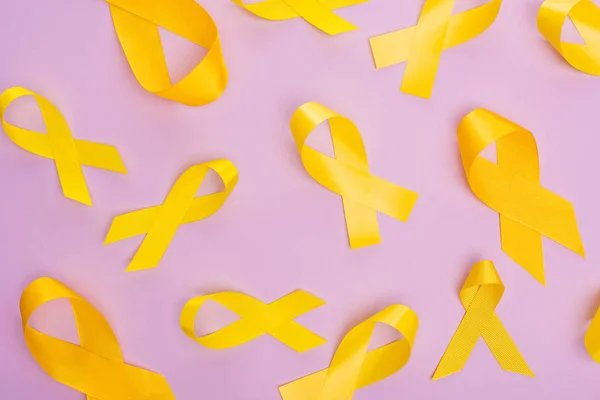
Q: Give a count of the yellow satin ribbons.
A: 13